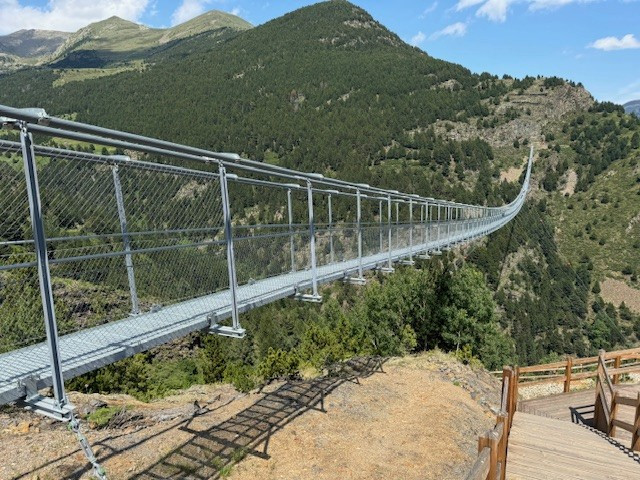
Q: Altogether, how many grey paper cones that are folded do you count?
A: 0